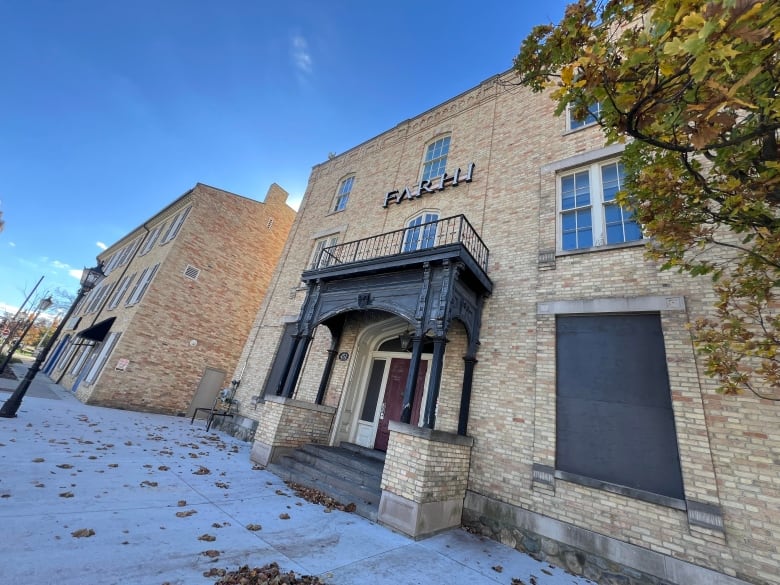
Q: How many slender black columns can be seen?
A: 6